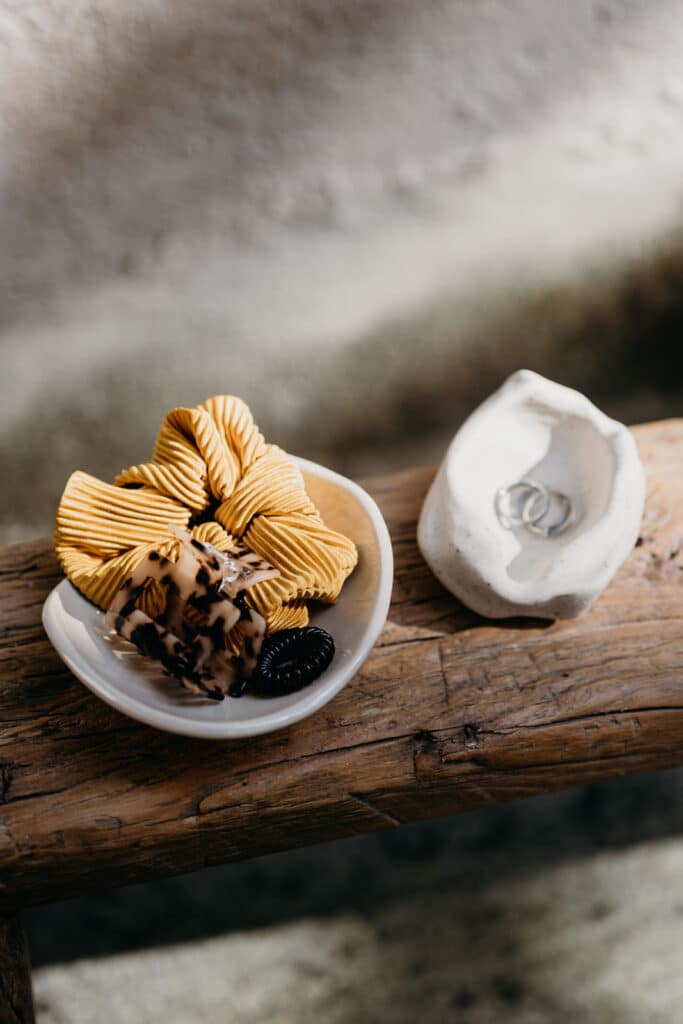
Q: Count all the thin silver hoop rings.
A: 2